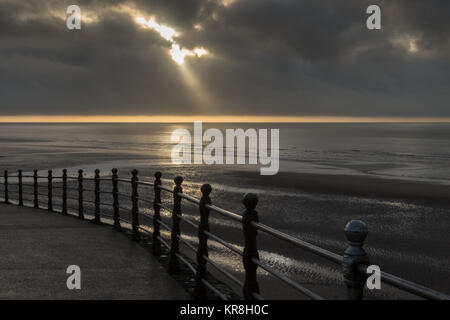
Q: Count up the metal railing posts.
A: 14